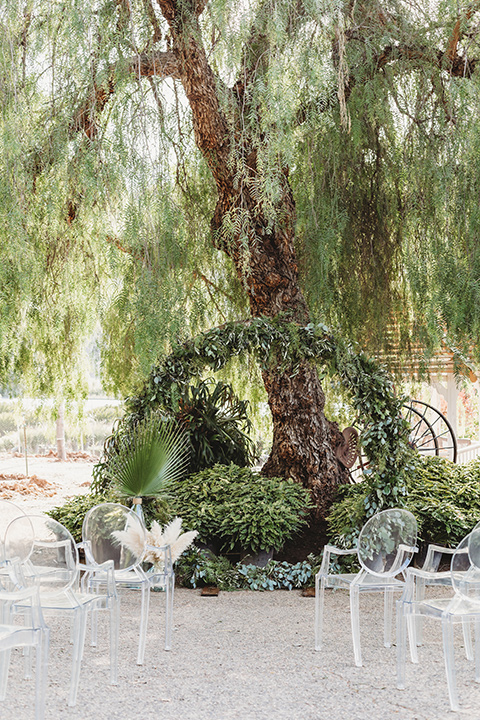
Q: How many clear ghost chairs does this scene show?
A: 7